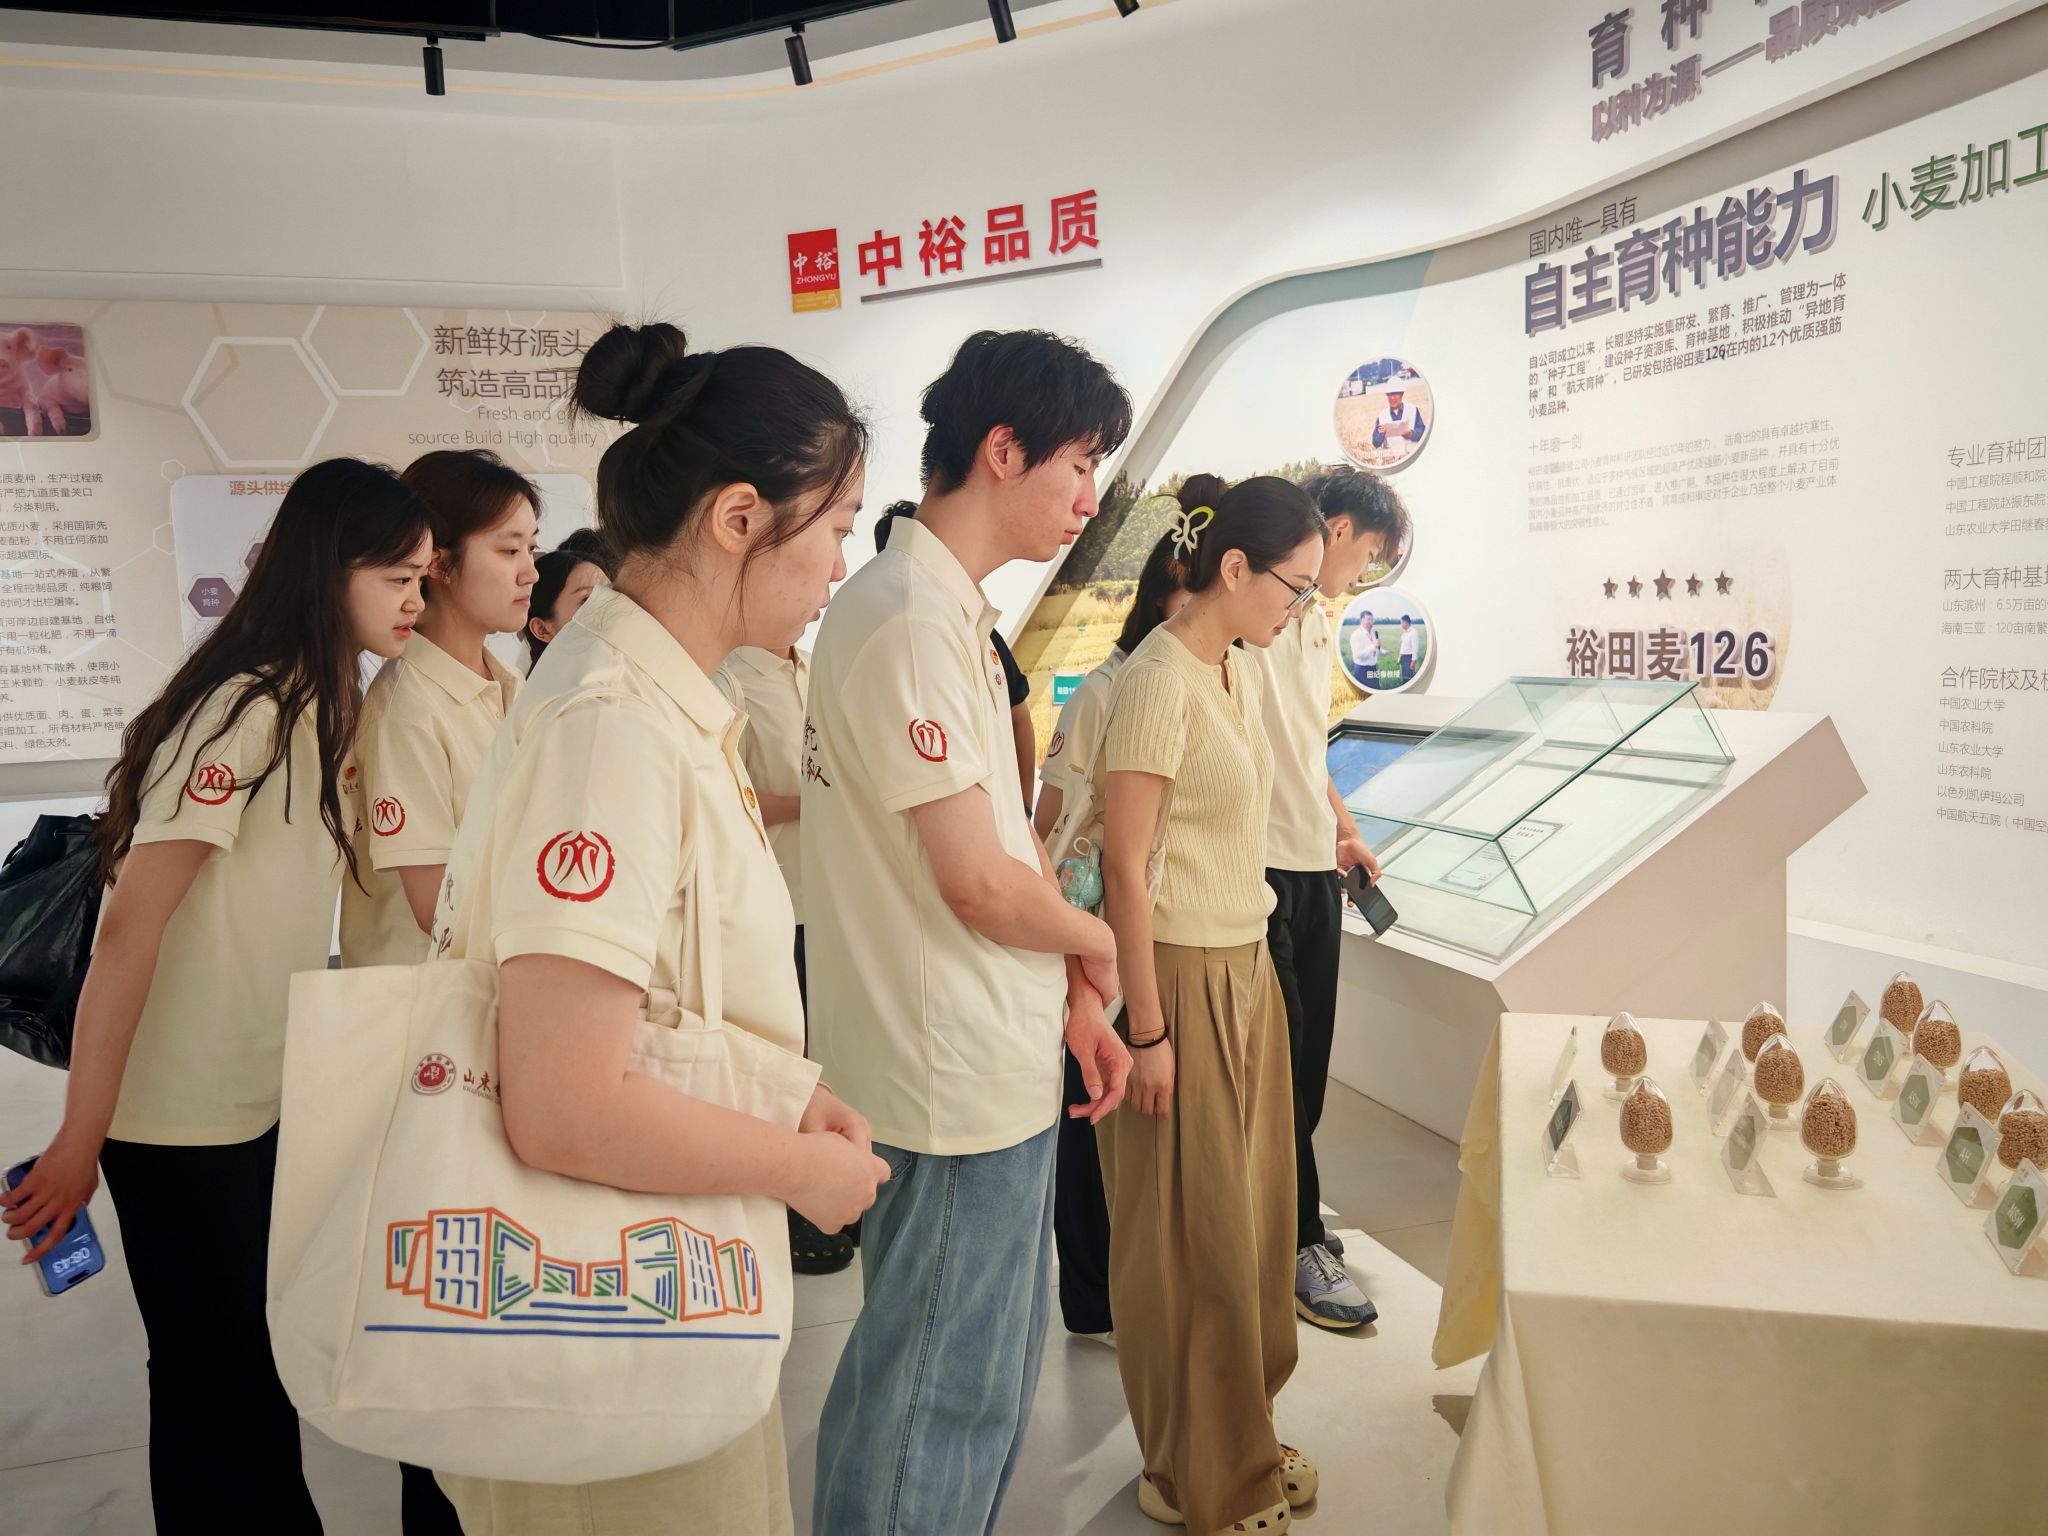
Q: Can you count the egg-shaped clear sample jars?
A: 9